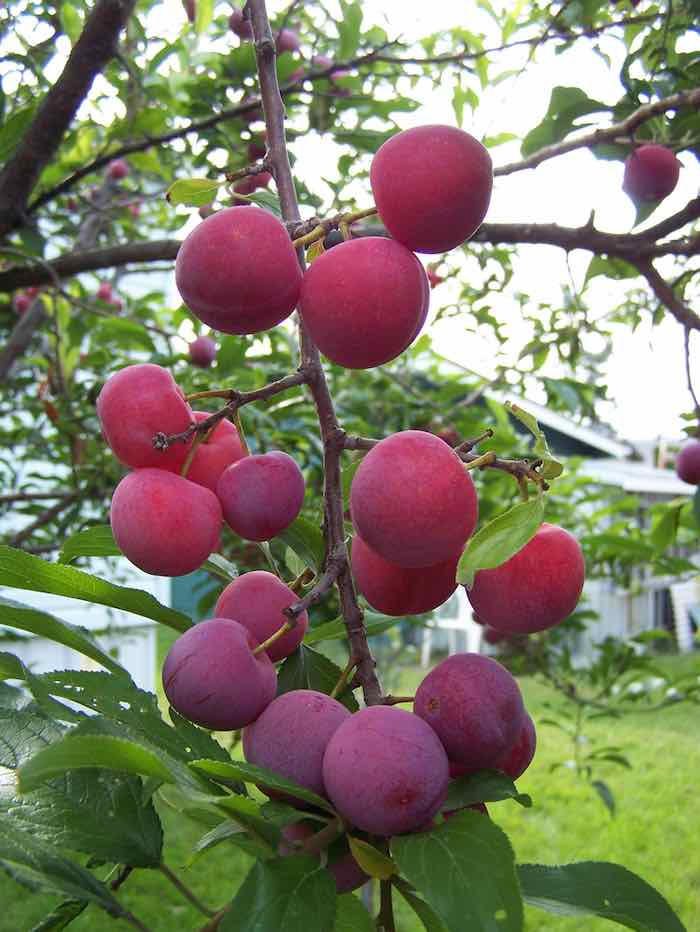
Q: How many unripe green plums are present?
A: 0